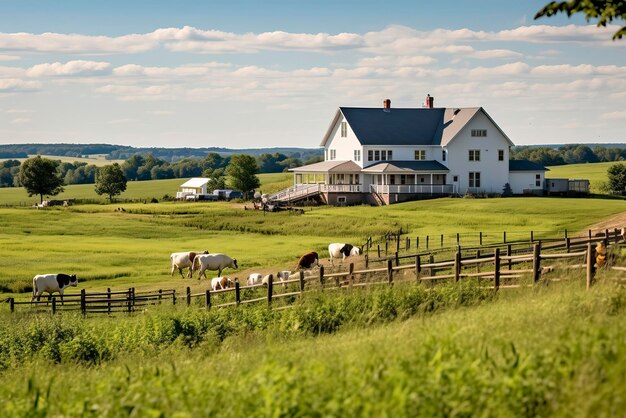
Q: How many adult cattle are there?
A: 5